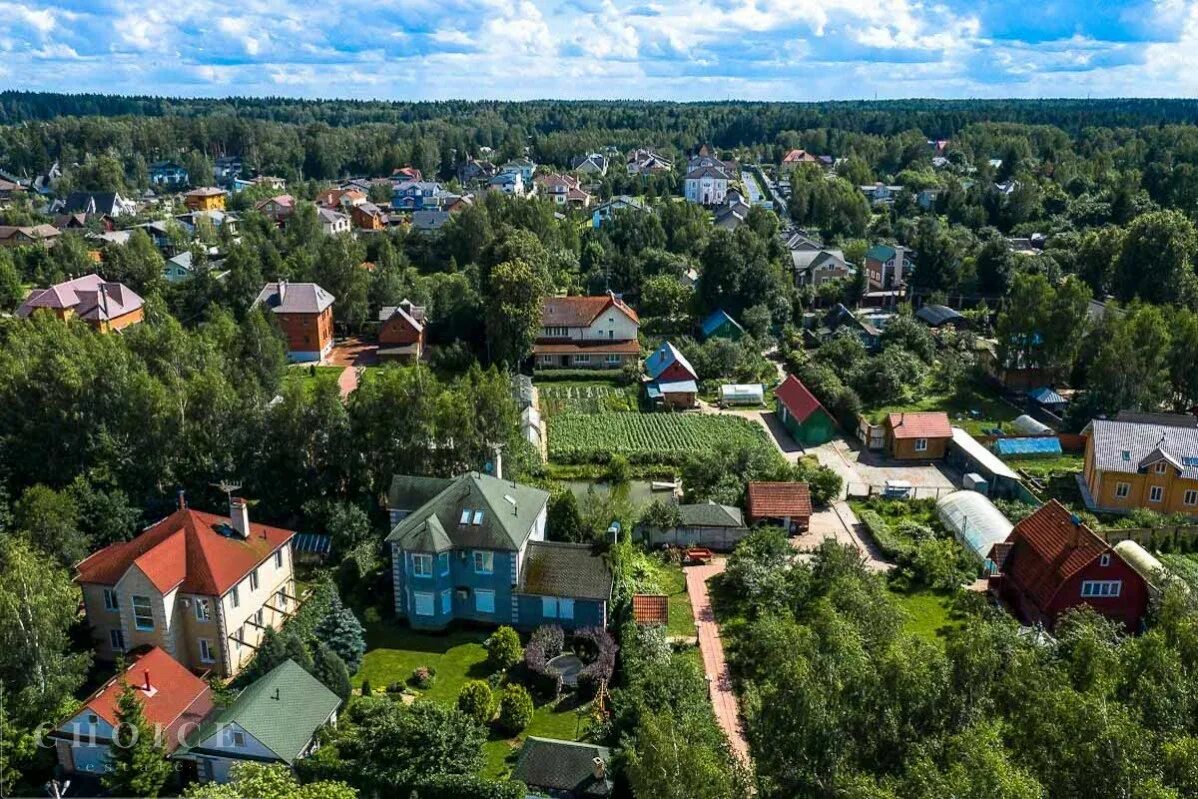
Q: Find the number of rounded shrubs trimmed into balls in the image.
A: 3